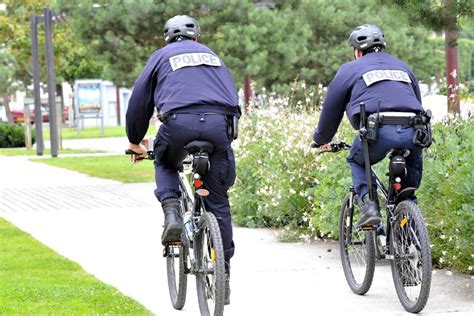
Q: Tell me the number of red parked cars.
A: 1